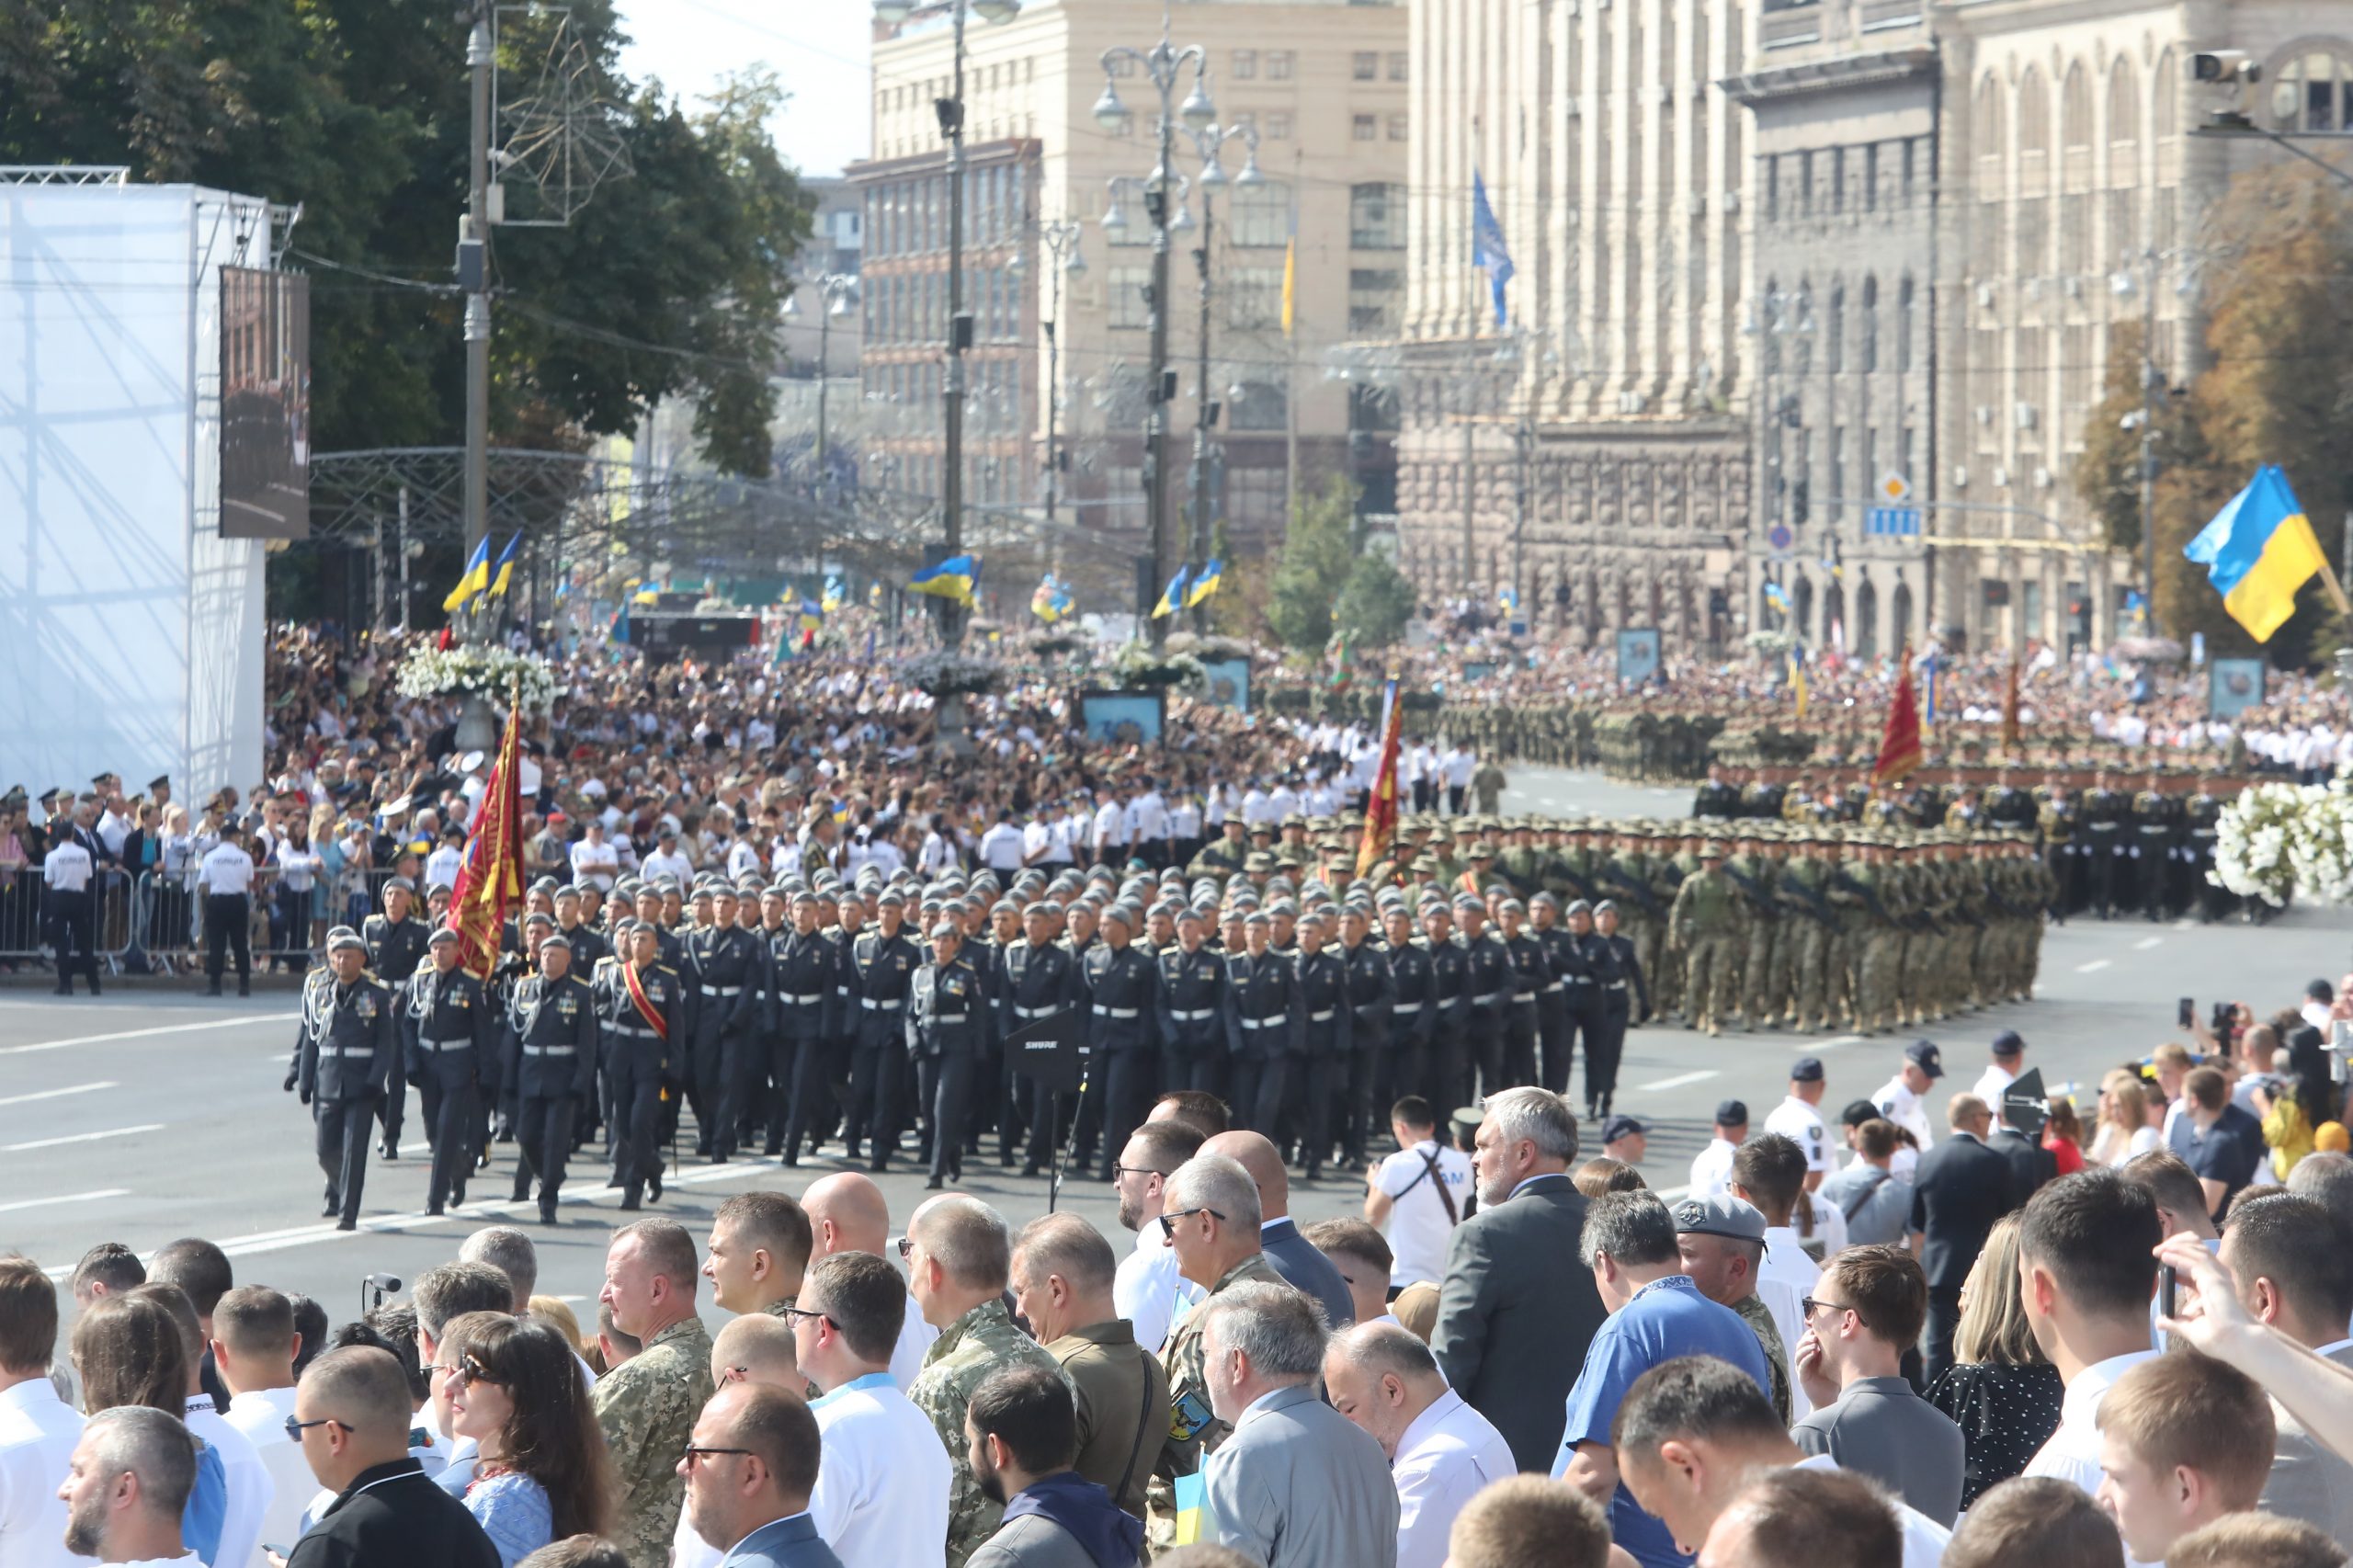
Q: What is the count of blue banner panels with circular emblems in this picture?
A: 4